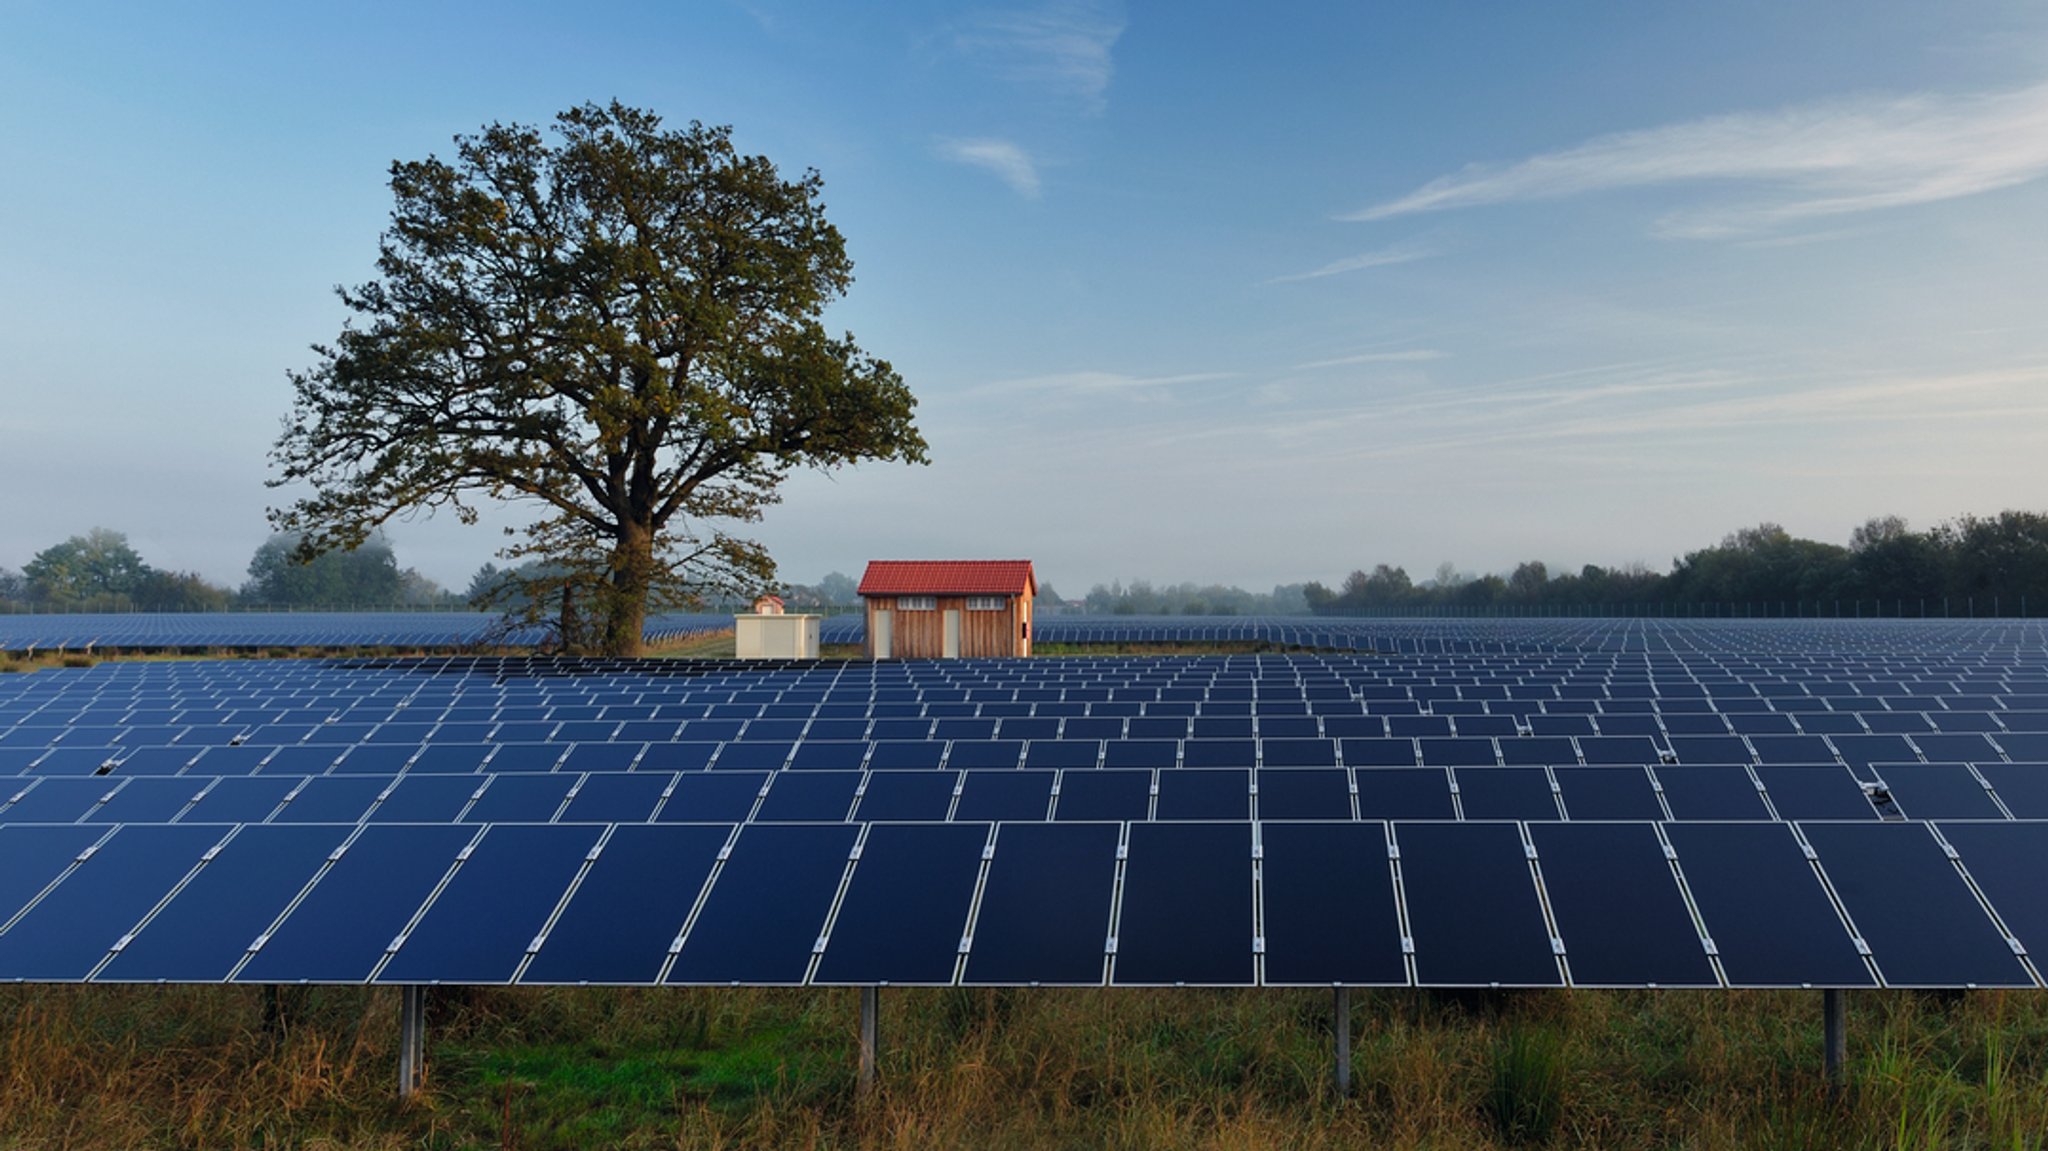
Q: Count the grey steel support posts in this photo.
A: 4